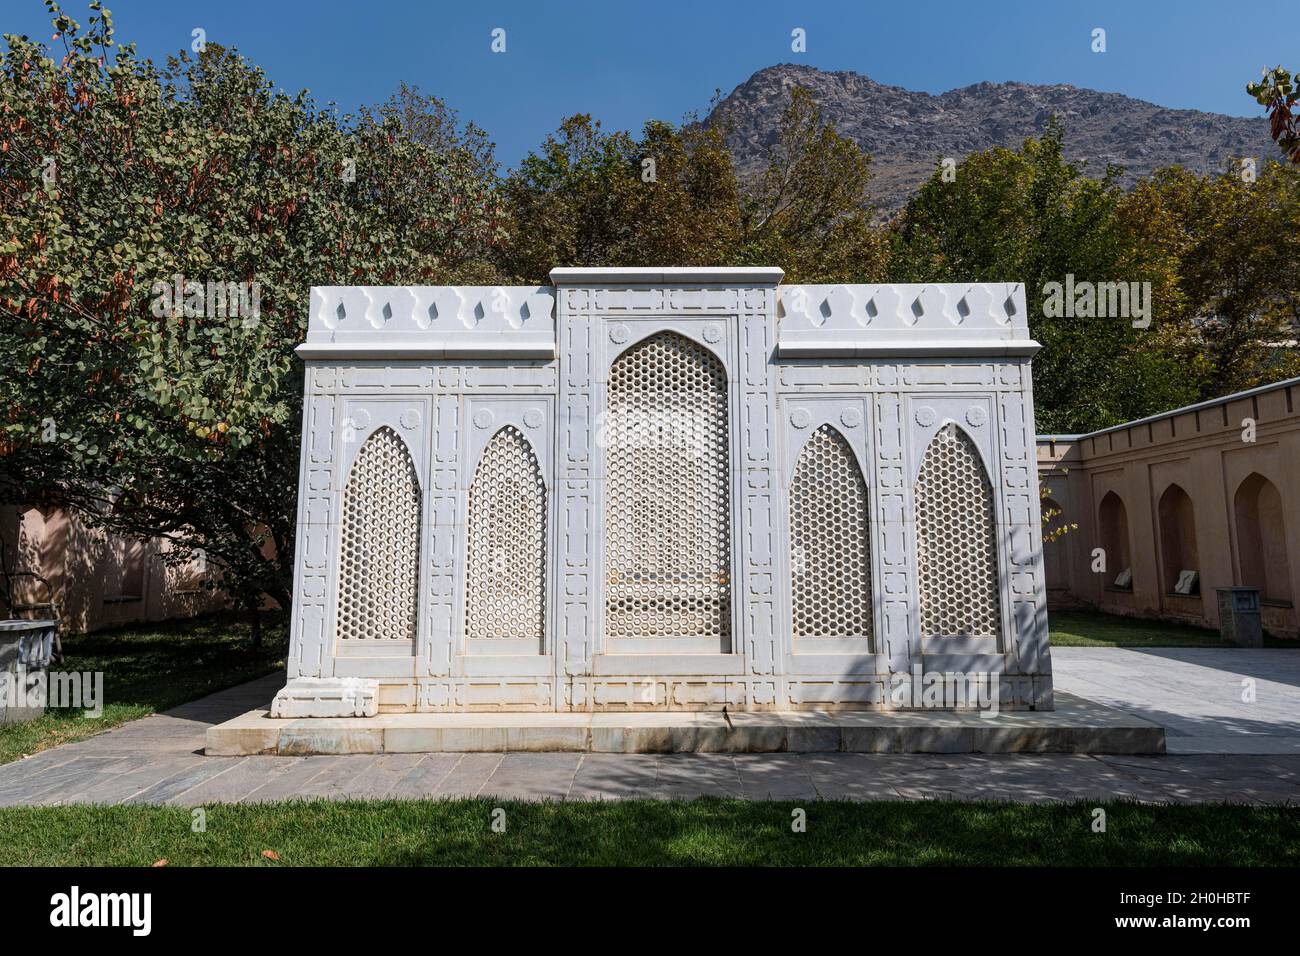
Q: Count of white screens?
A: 5